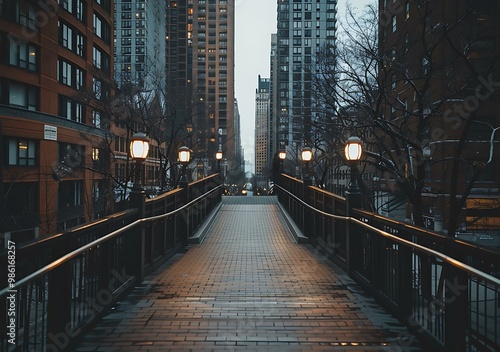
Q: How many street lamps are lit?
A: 6